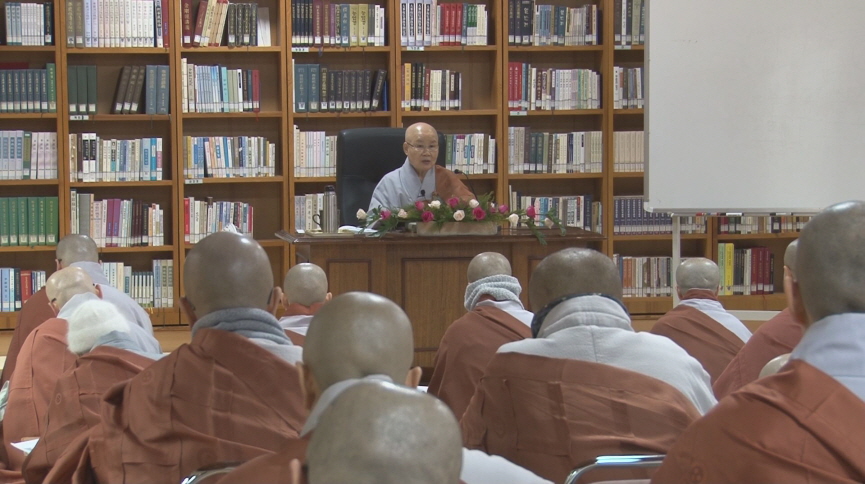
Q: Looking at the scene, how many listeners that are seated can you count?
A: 13